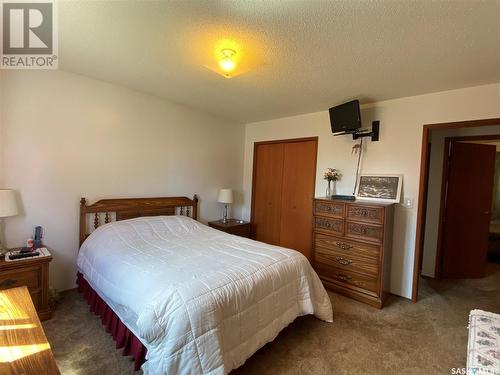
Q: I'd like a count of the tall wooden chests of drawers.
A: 1